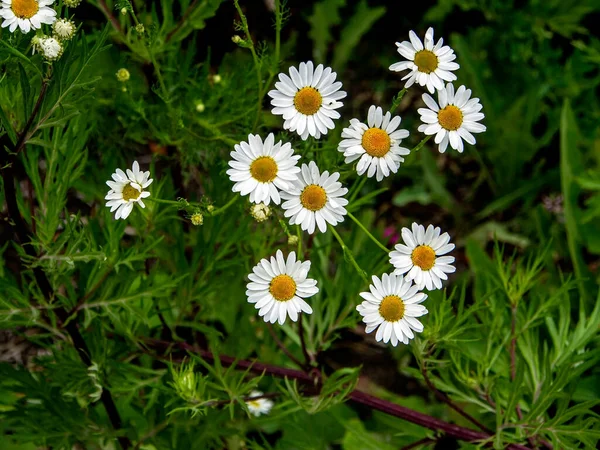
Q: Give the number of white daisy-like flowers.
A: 12